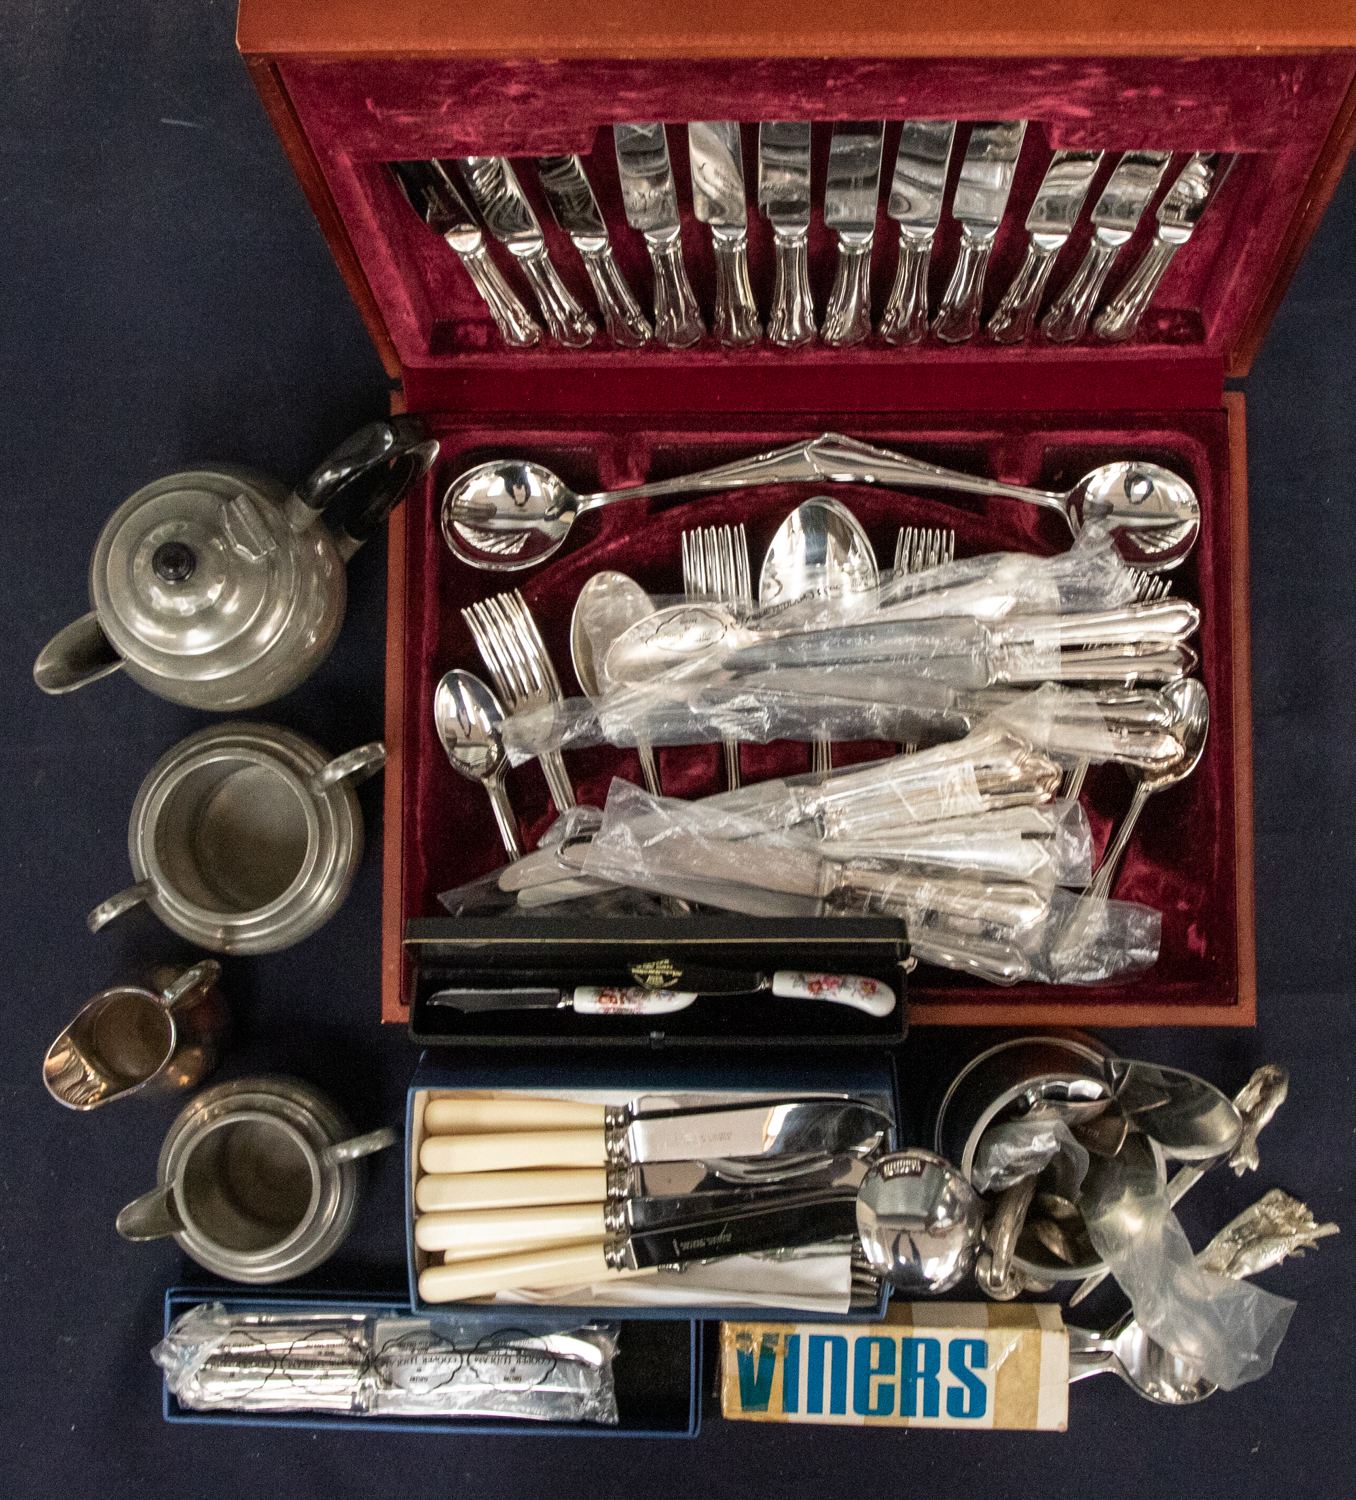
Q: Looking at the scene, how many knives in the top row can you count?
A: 12